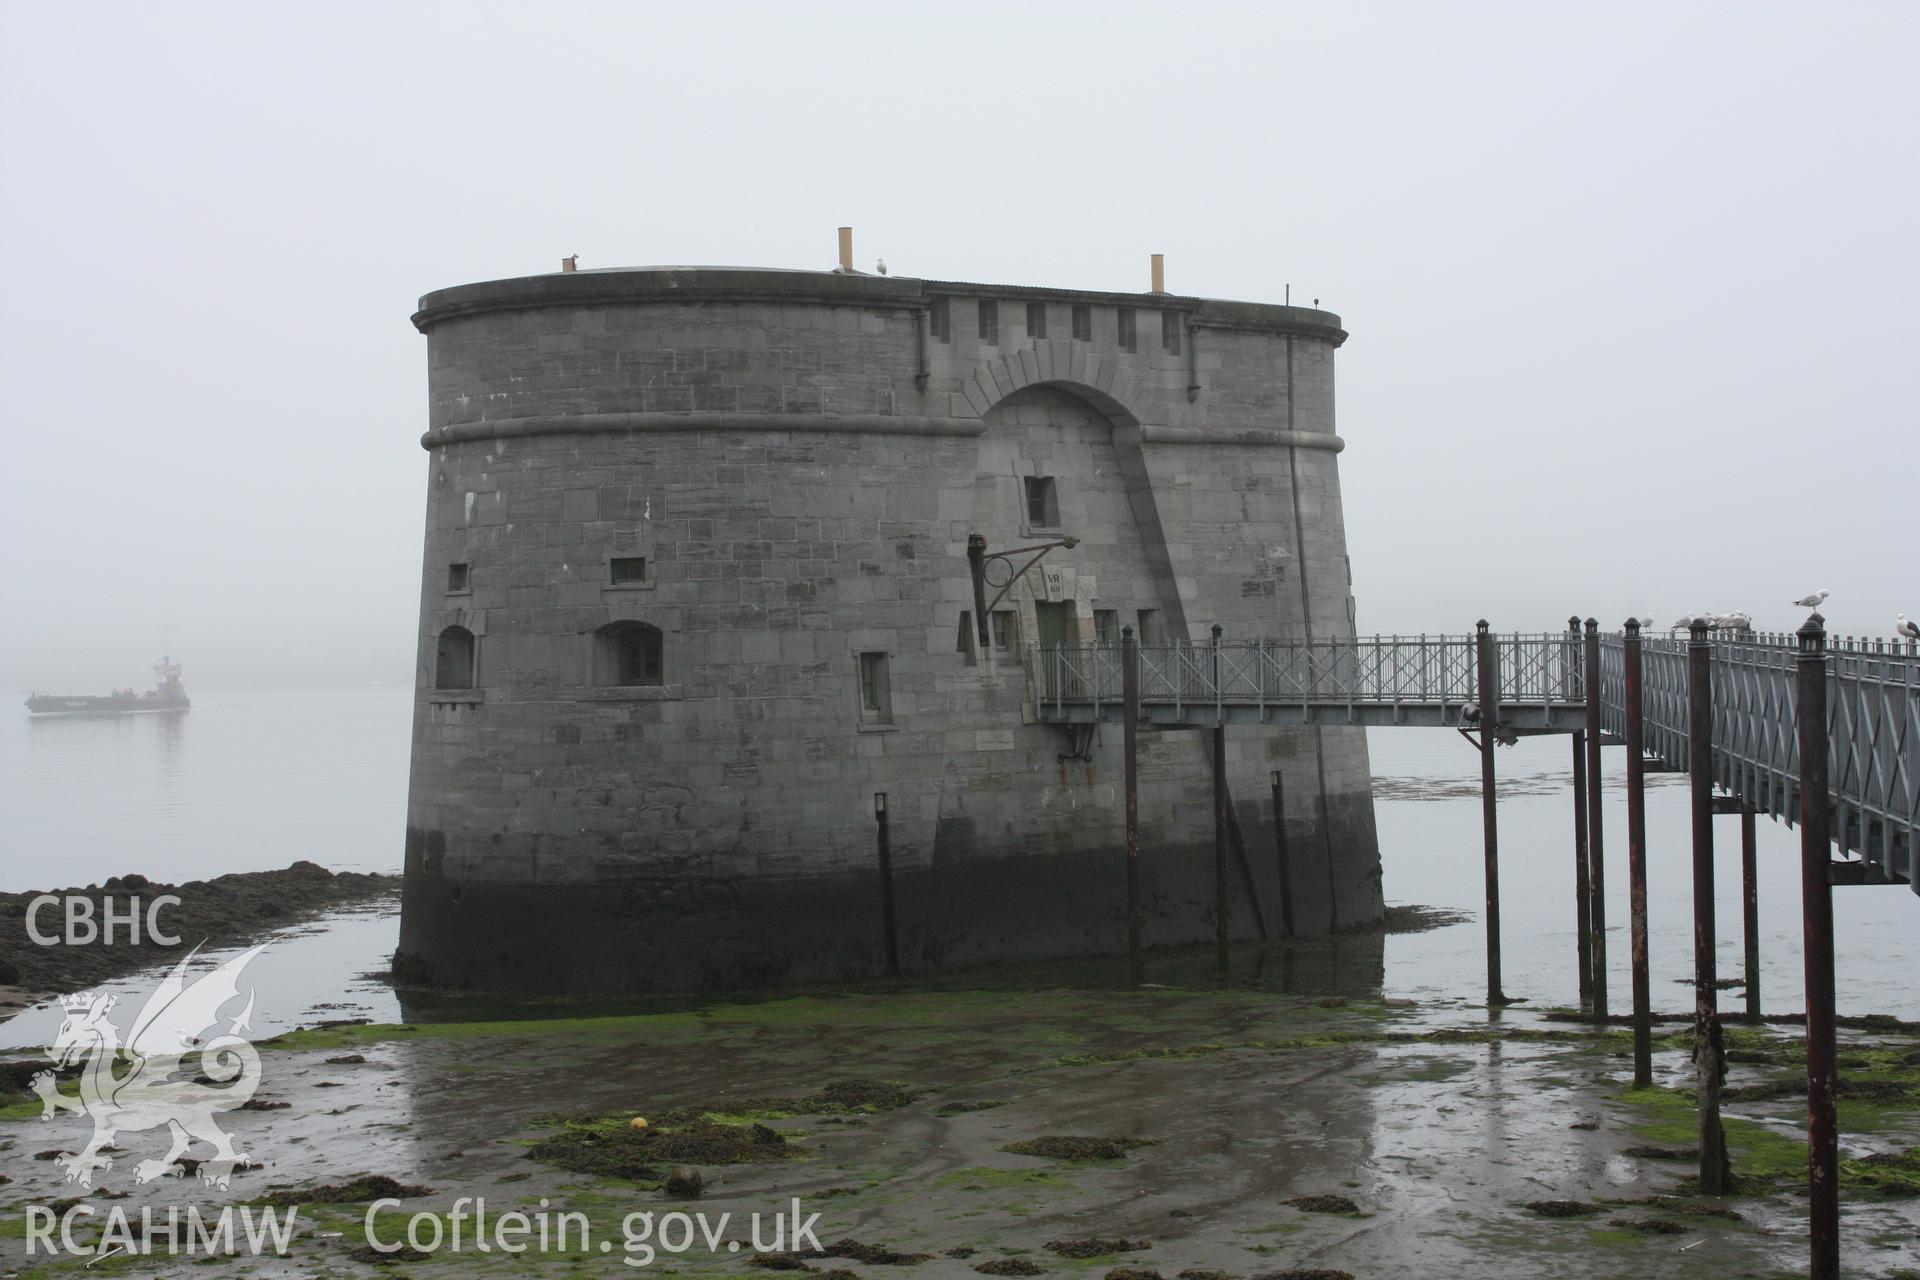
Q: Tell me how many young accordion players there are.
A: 0